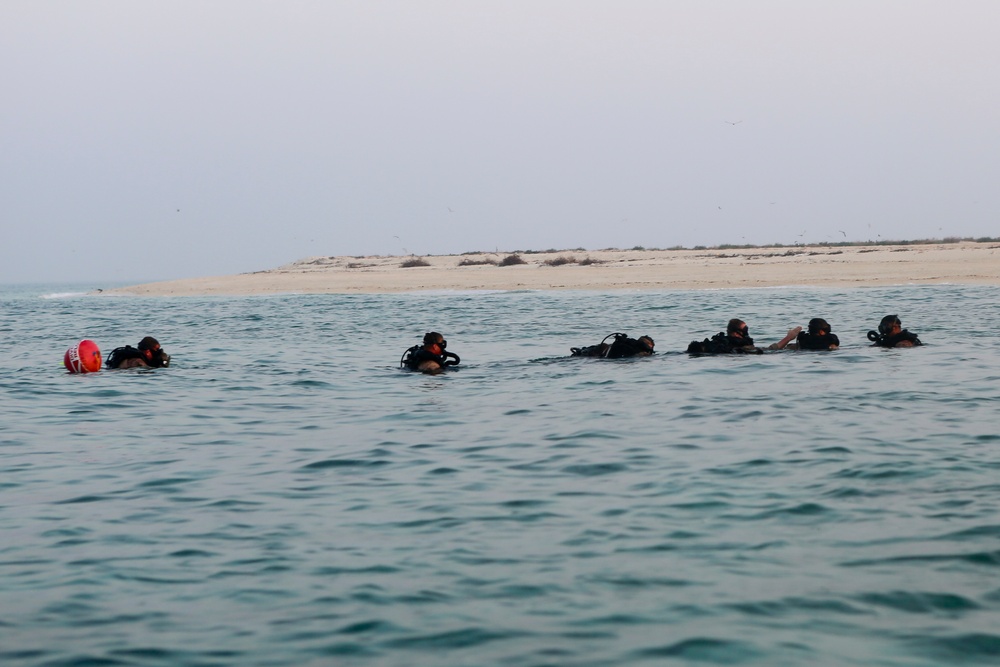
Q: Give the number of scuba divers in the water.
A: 6